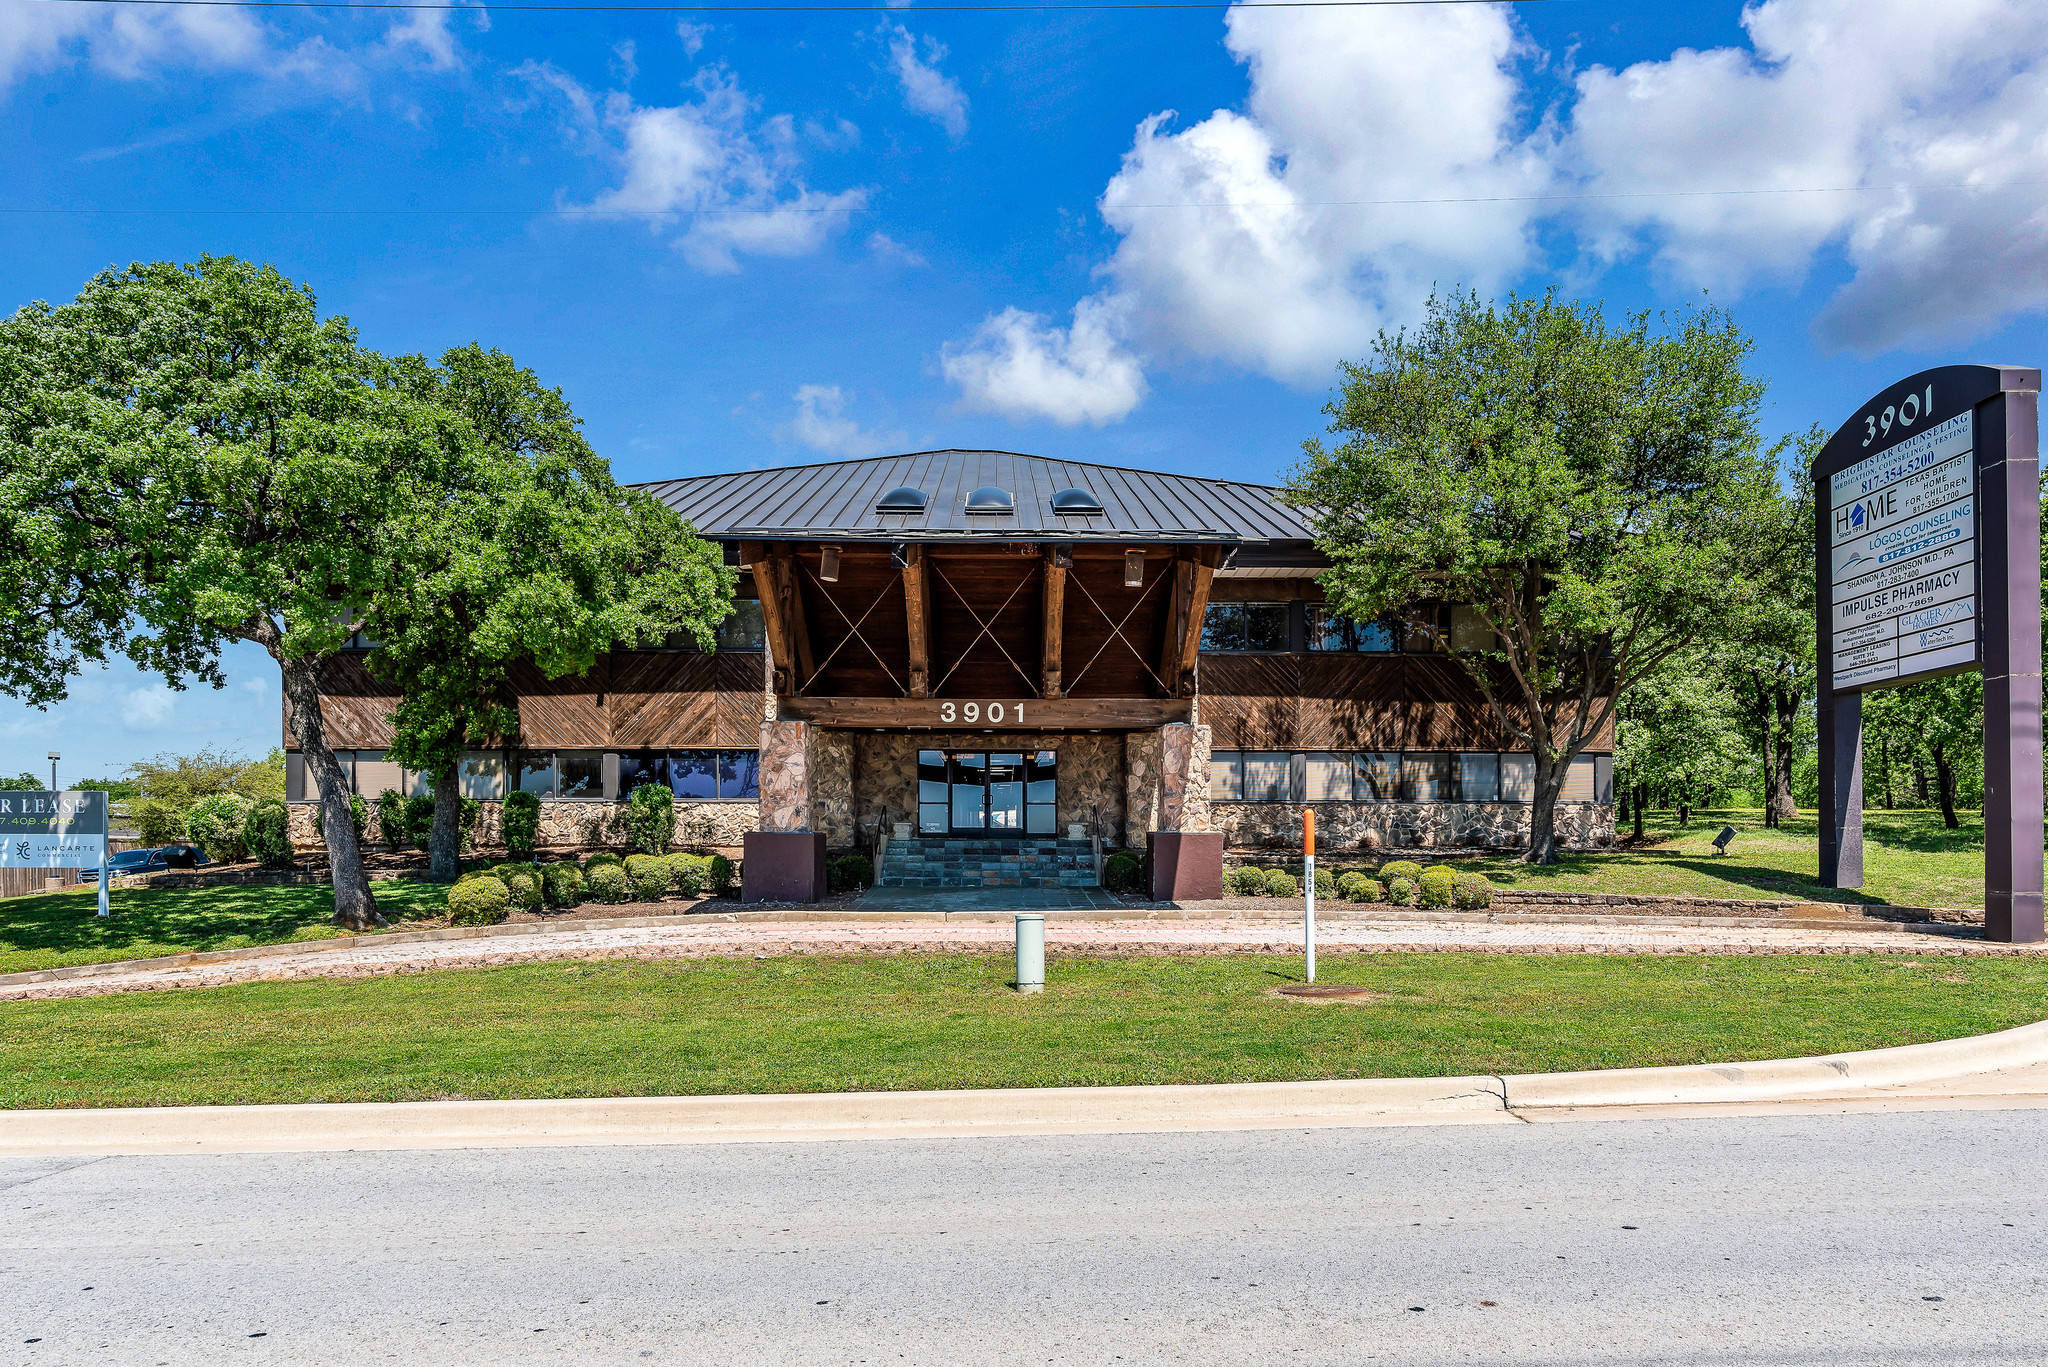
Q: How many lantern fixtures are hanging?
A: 2